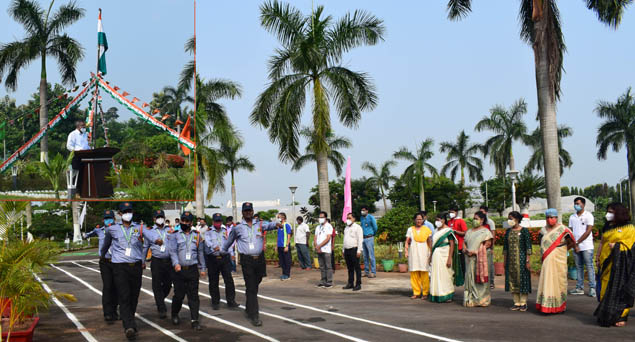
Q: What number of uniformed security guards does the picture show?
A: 6